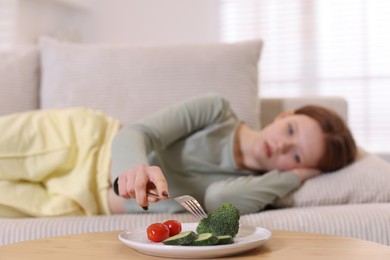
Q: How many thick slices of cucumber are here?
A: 3